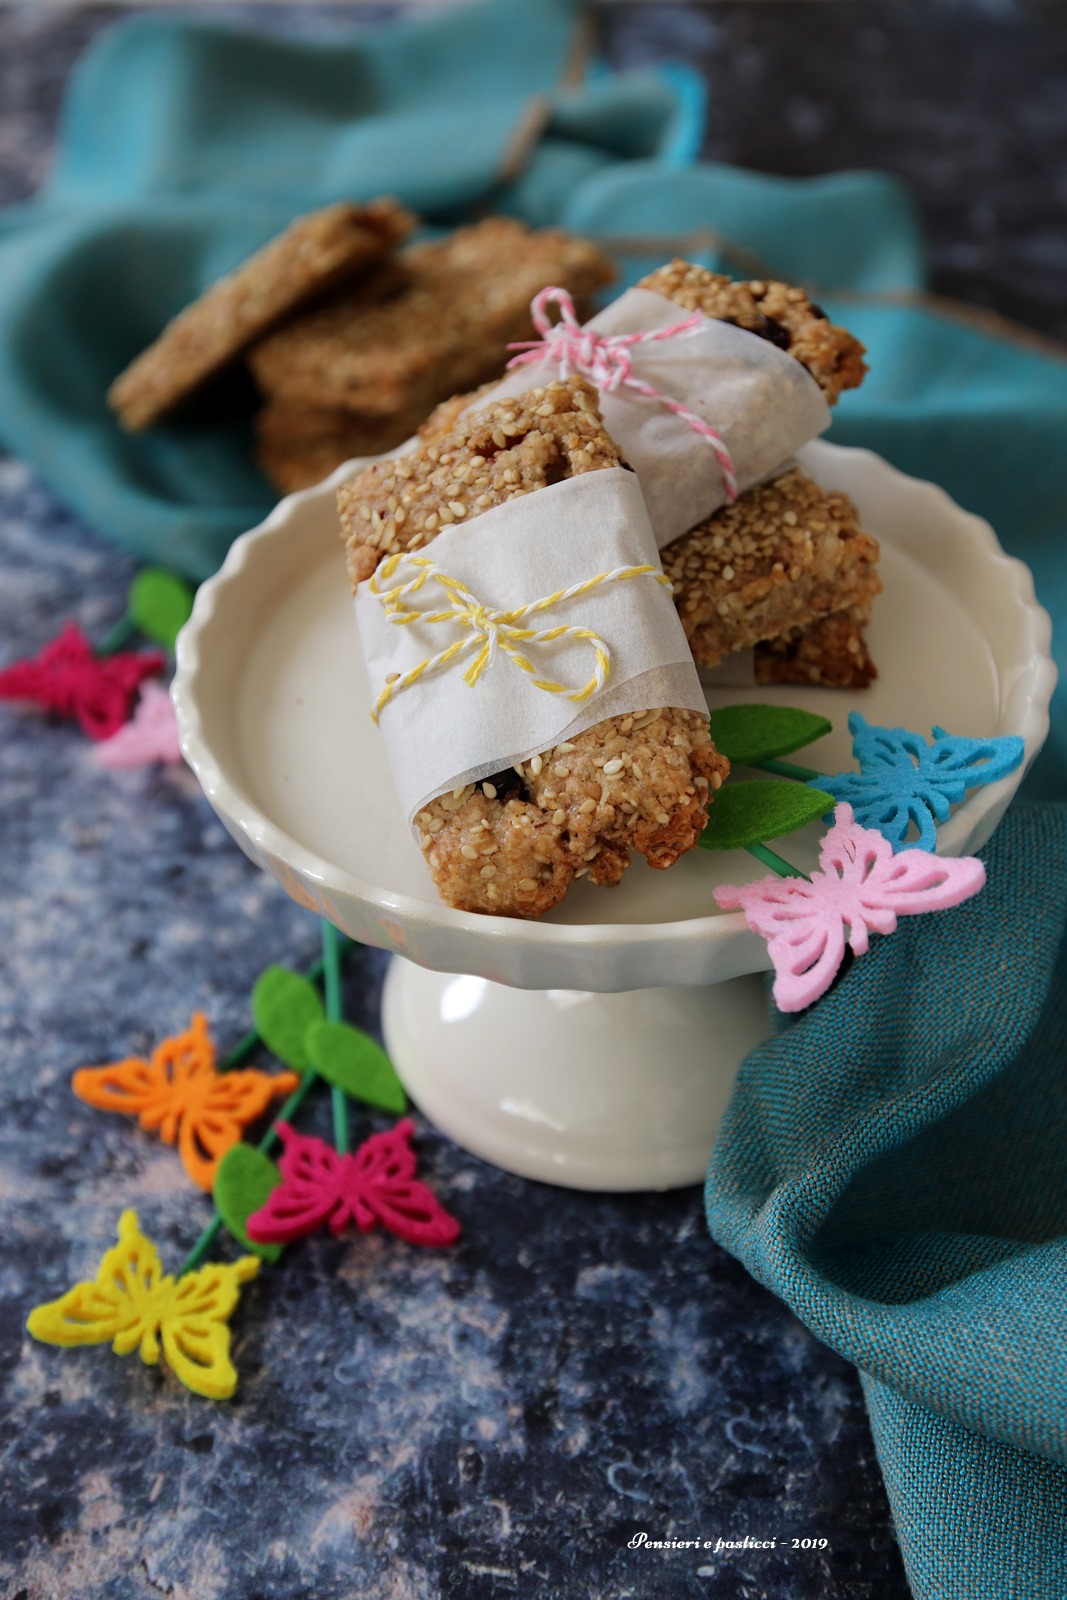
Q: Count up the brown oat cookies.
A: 7